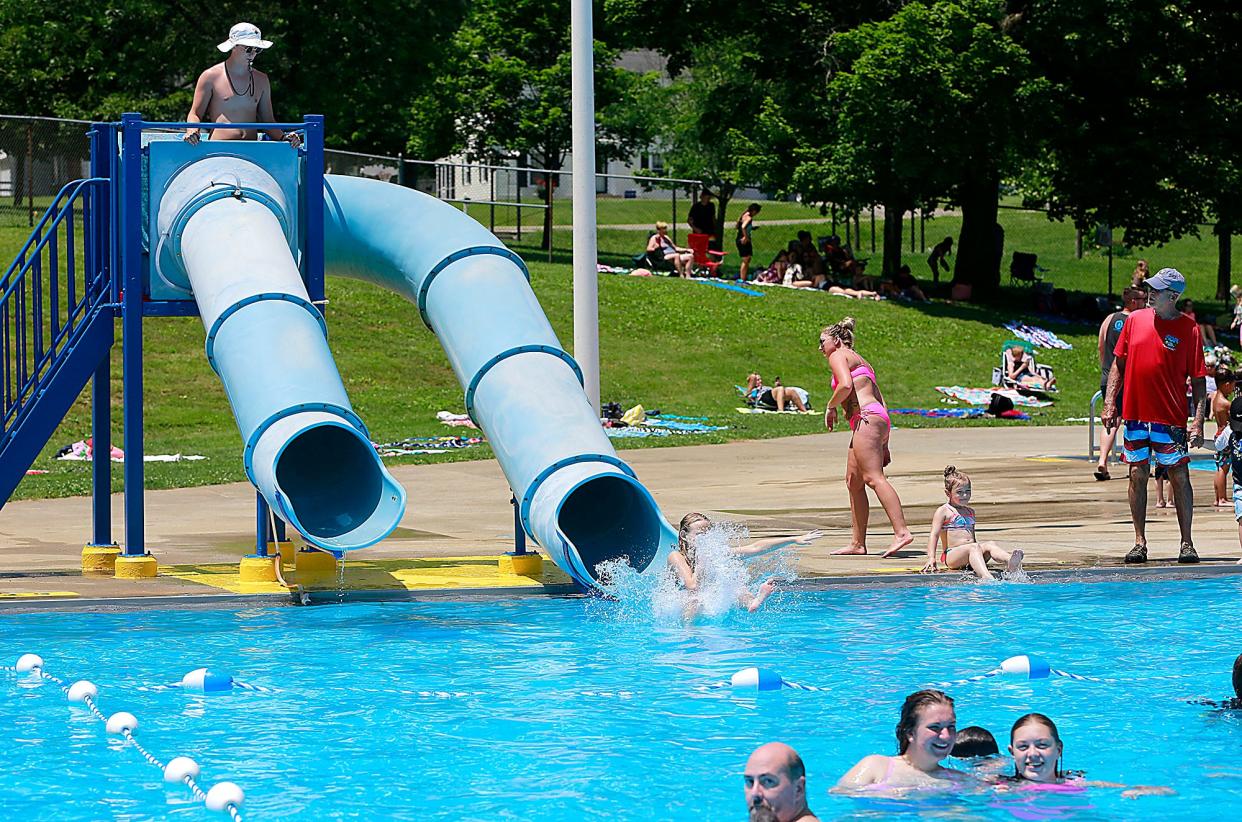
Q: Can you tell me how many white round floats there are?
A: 5